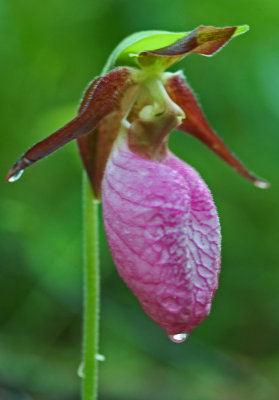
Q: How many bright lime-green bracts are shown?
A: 1